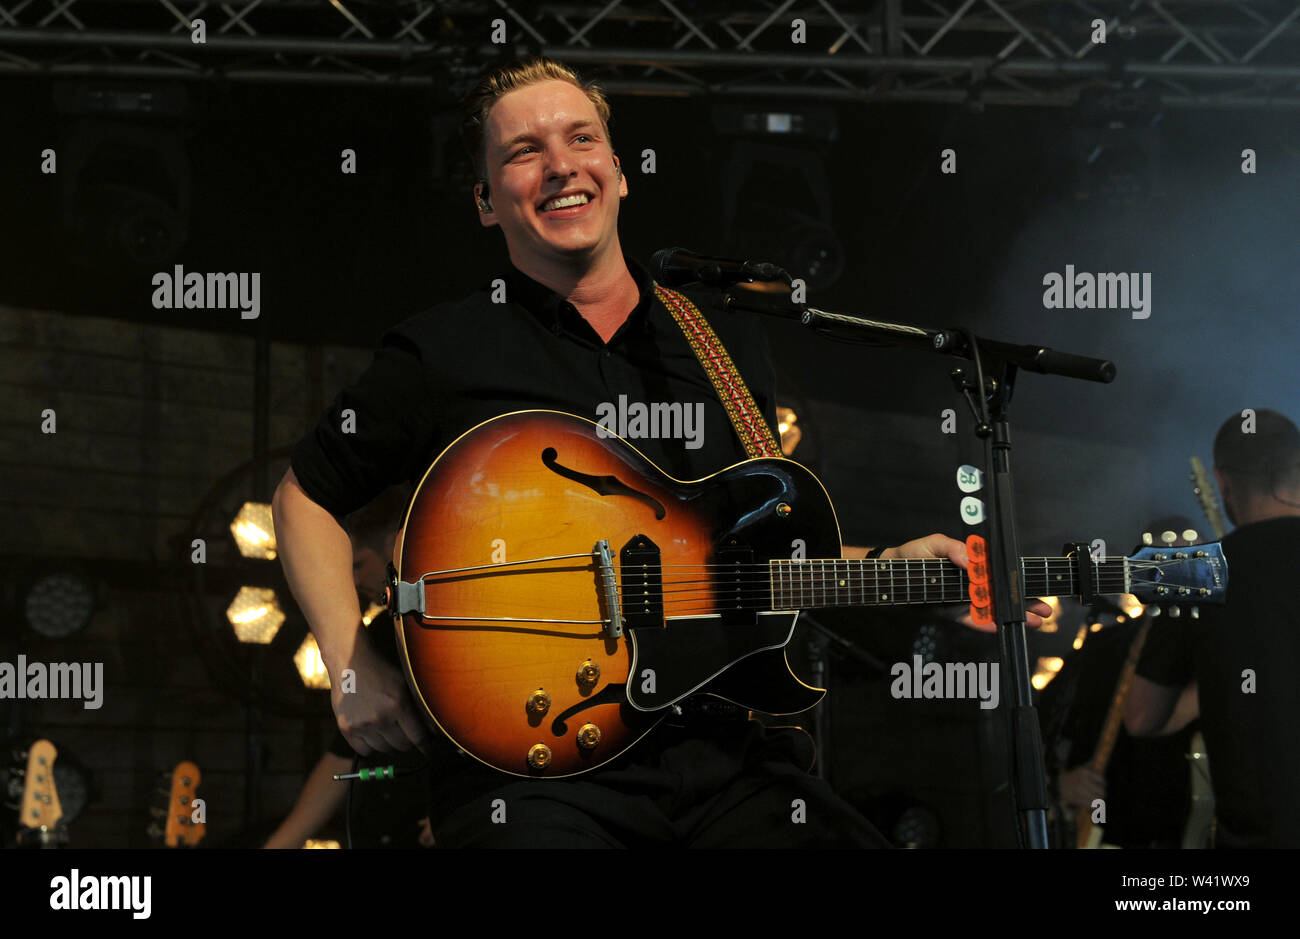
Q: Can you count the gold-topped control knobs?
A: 4